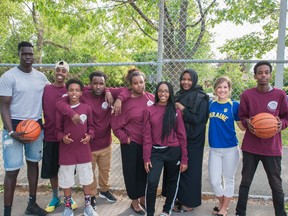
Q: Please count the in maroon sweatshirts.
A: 6